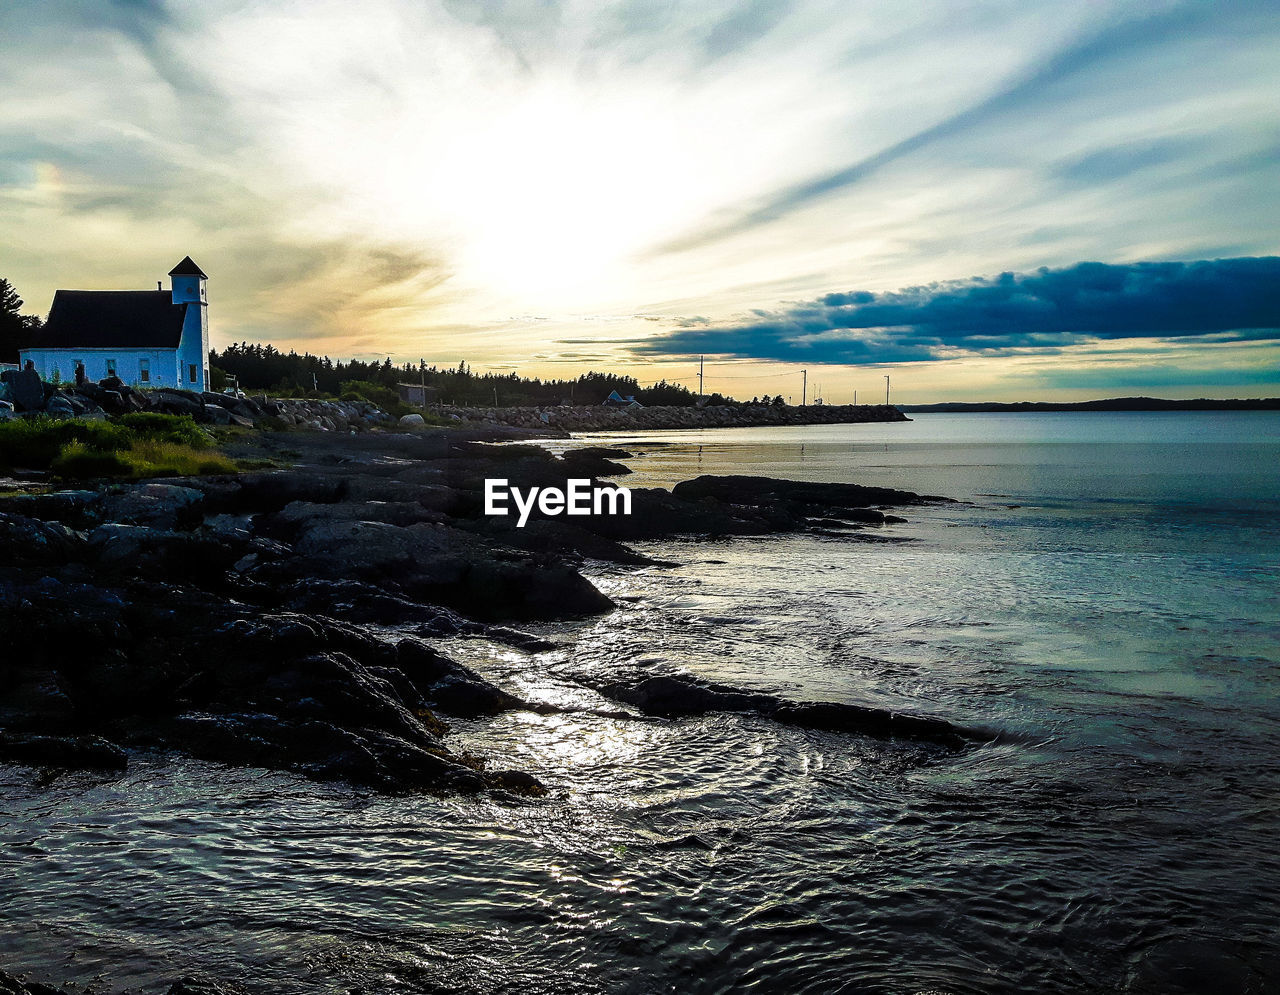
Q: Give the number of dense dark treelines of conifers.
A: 1